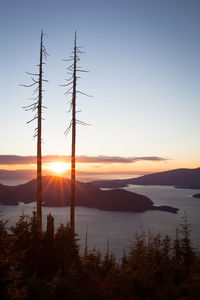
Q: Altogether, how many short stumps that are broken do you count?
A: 1